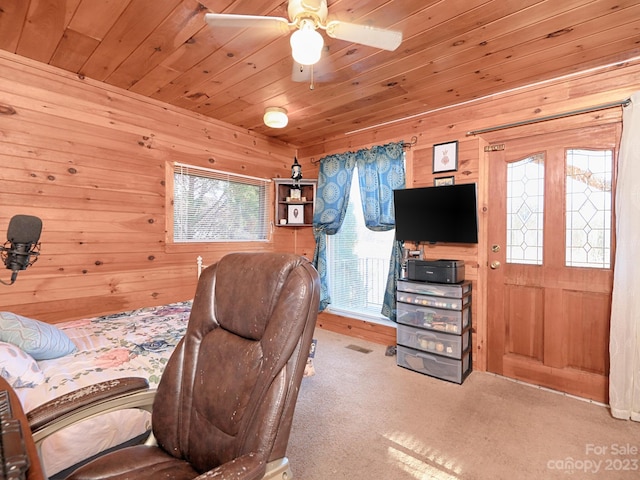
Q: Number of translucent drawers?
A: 5